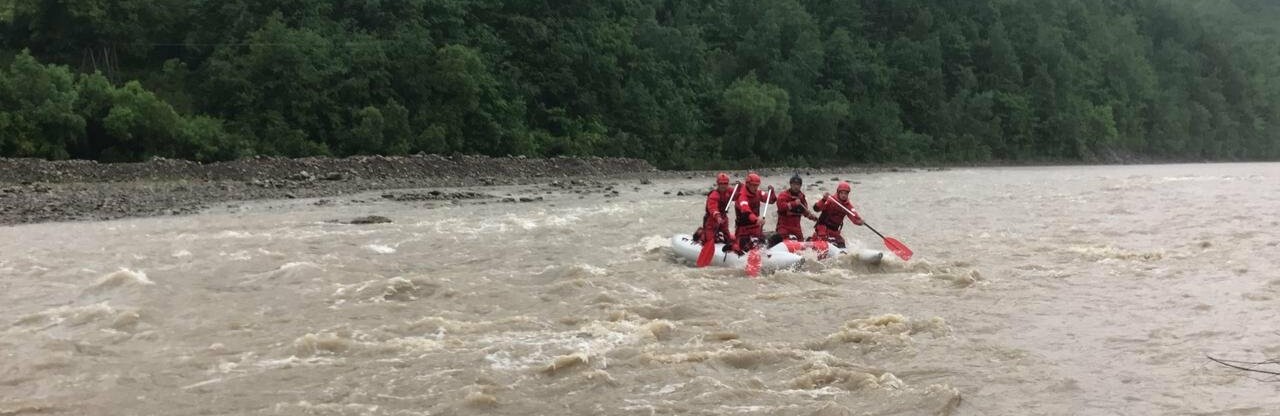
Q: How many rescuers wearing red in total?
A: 4